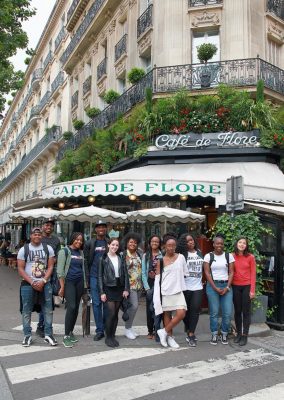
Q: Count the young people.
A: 11